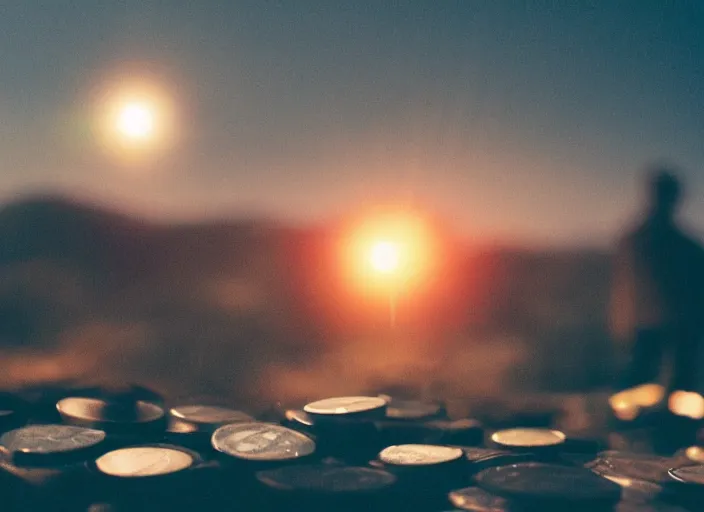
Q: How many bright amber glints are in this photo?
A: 2